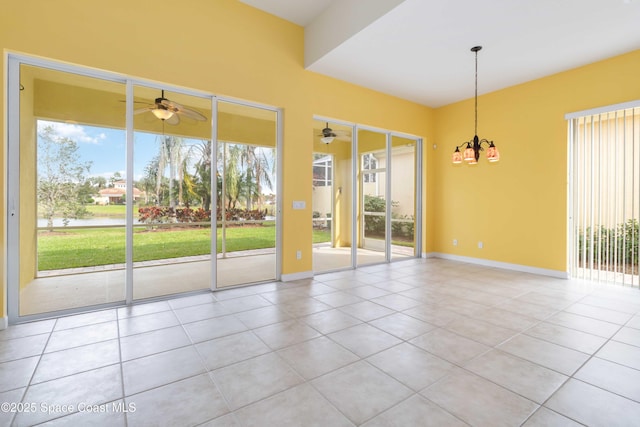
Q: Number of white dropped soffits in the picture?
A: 1